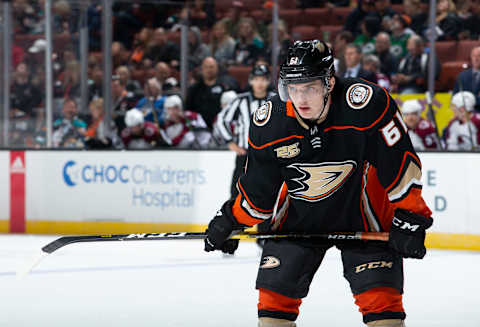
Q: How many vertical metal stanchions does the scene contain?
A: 7